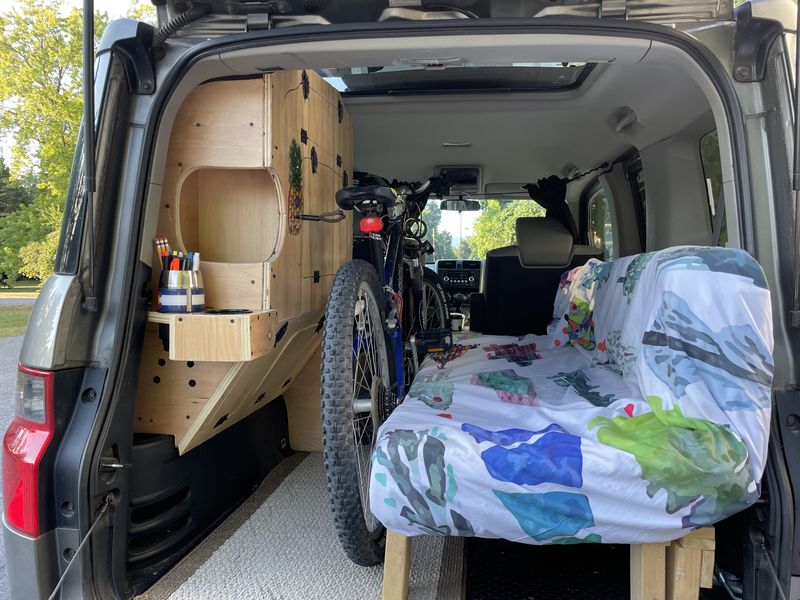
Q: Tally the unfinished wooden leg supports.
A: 3